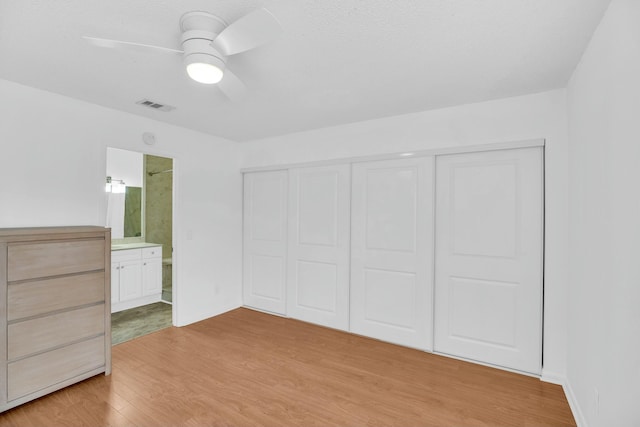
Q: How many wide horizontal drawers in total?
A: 4